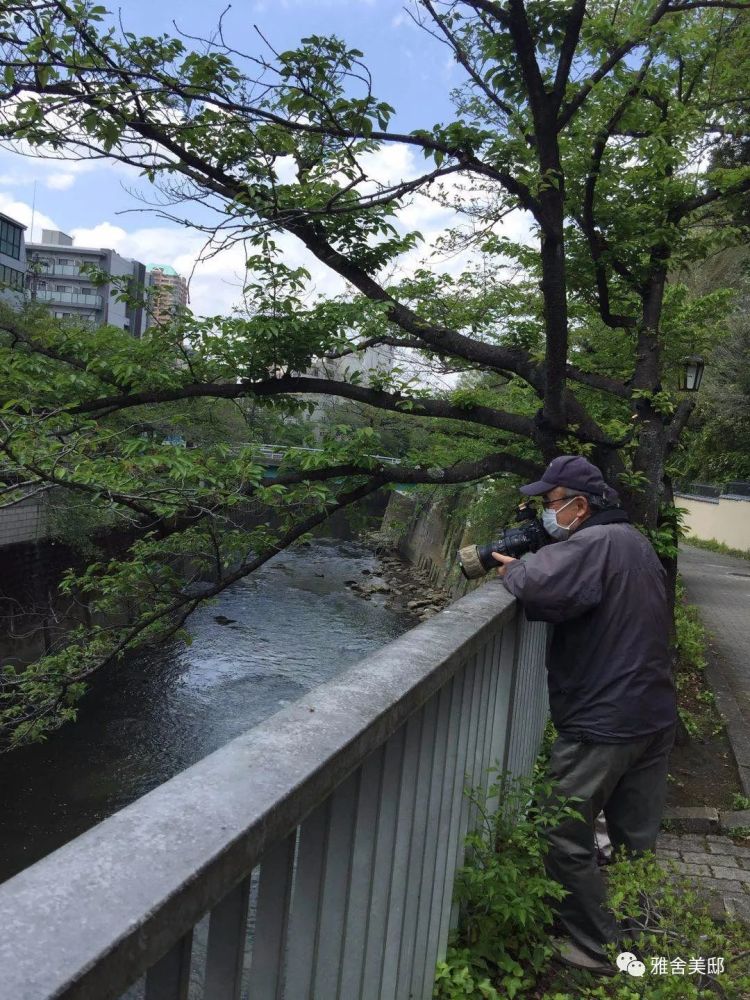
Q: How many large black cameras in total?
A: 1